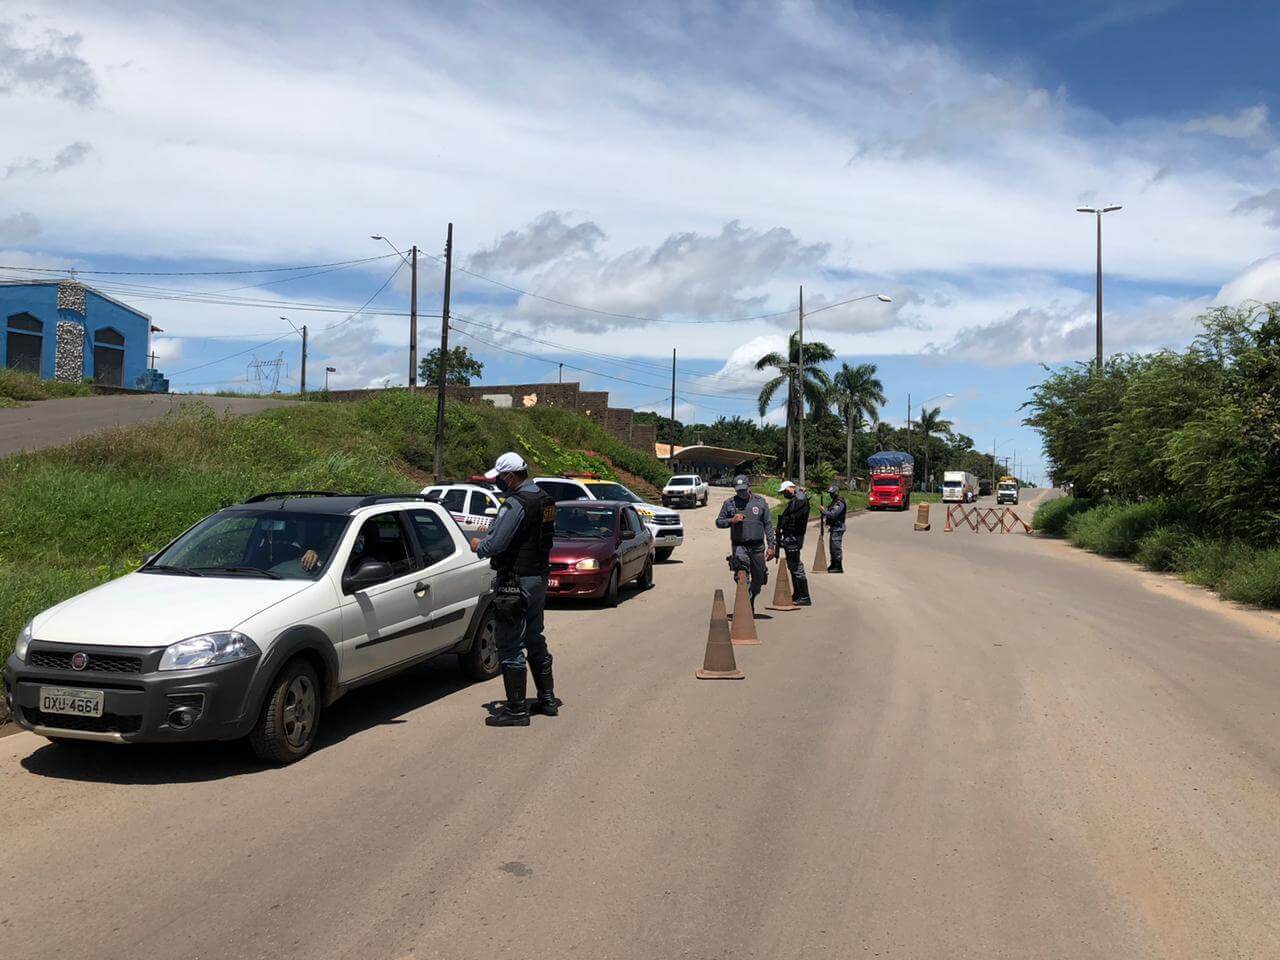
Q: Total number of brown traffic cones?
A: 4